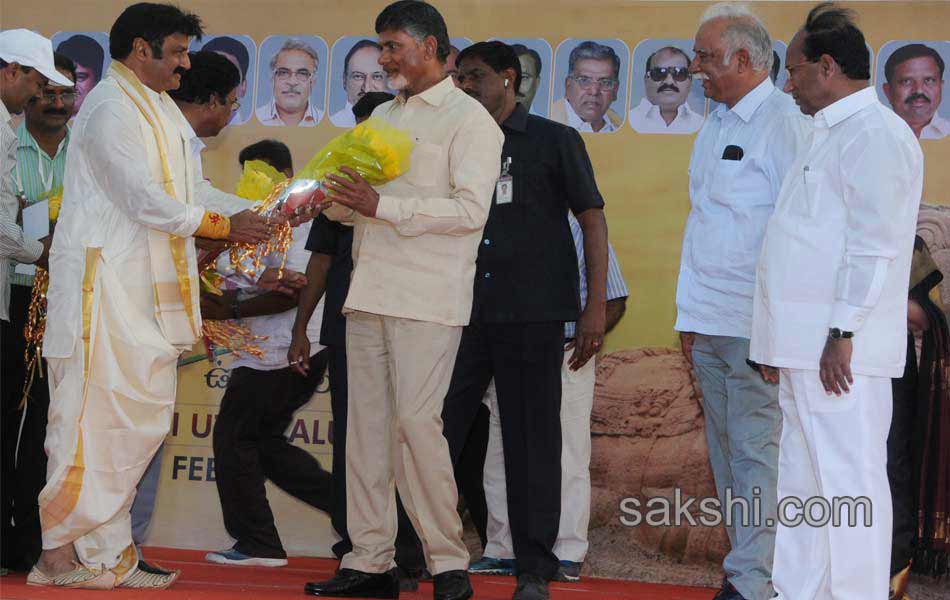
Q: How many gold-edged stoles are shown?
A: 1